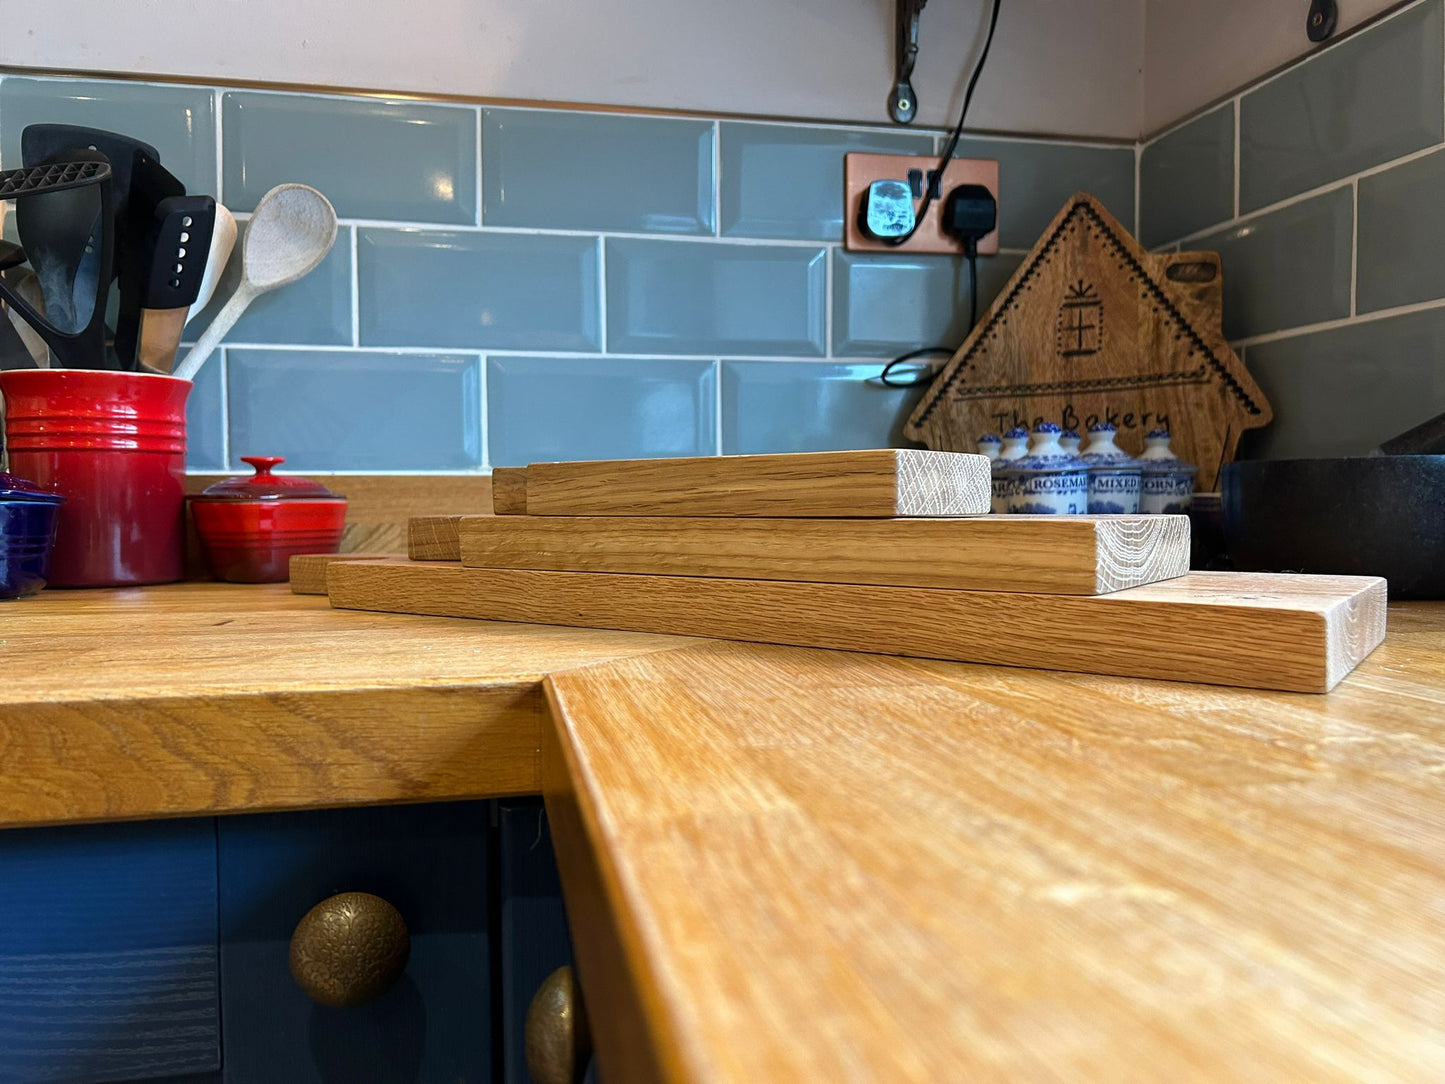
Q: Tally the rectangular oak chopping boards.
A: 3